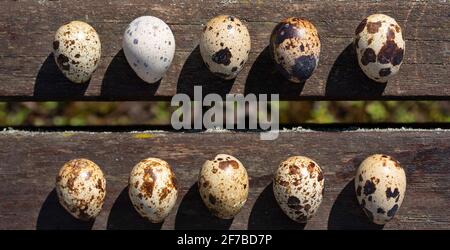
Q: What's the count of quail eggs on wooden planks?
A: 10